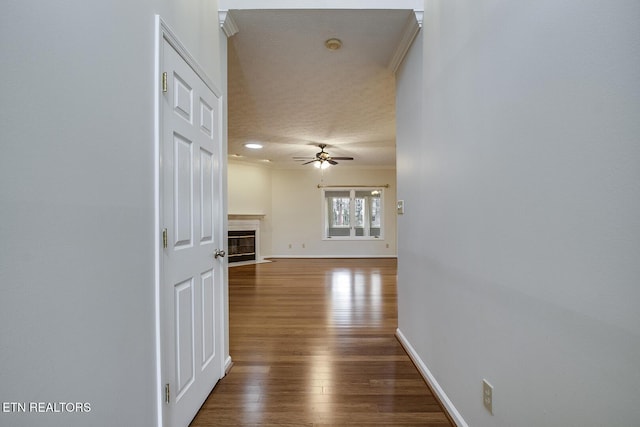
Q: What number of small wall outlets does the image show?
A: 4